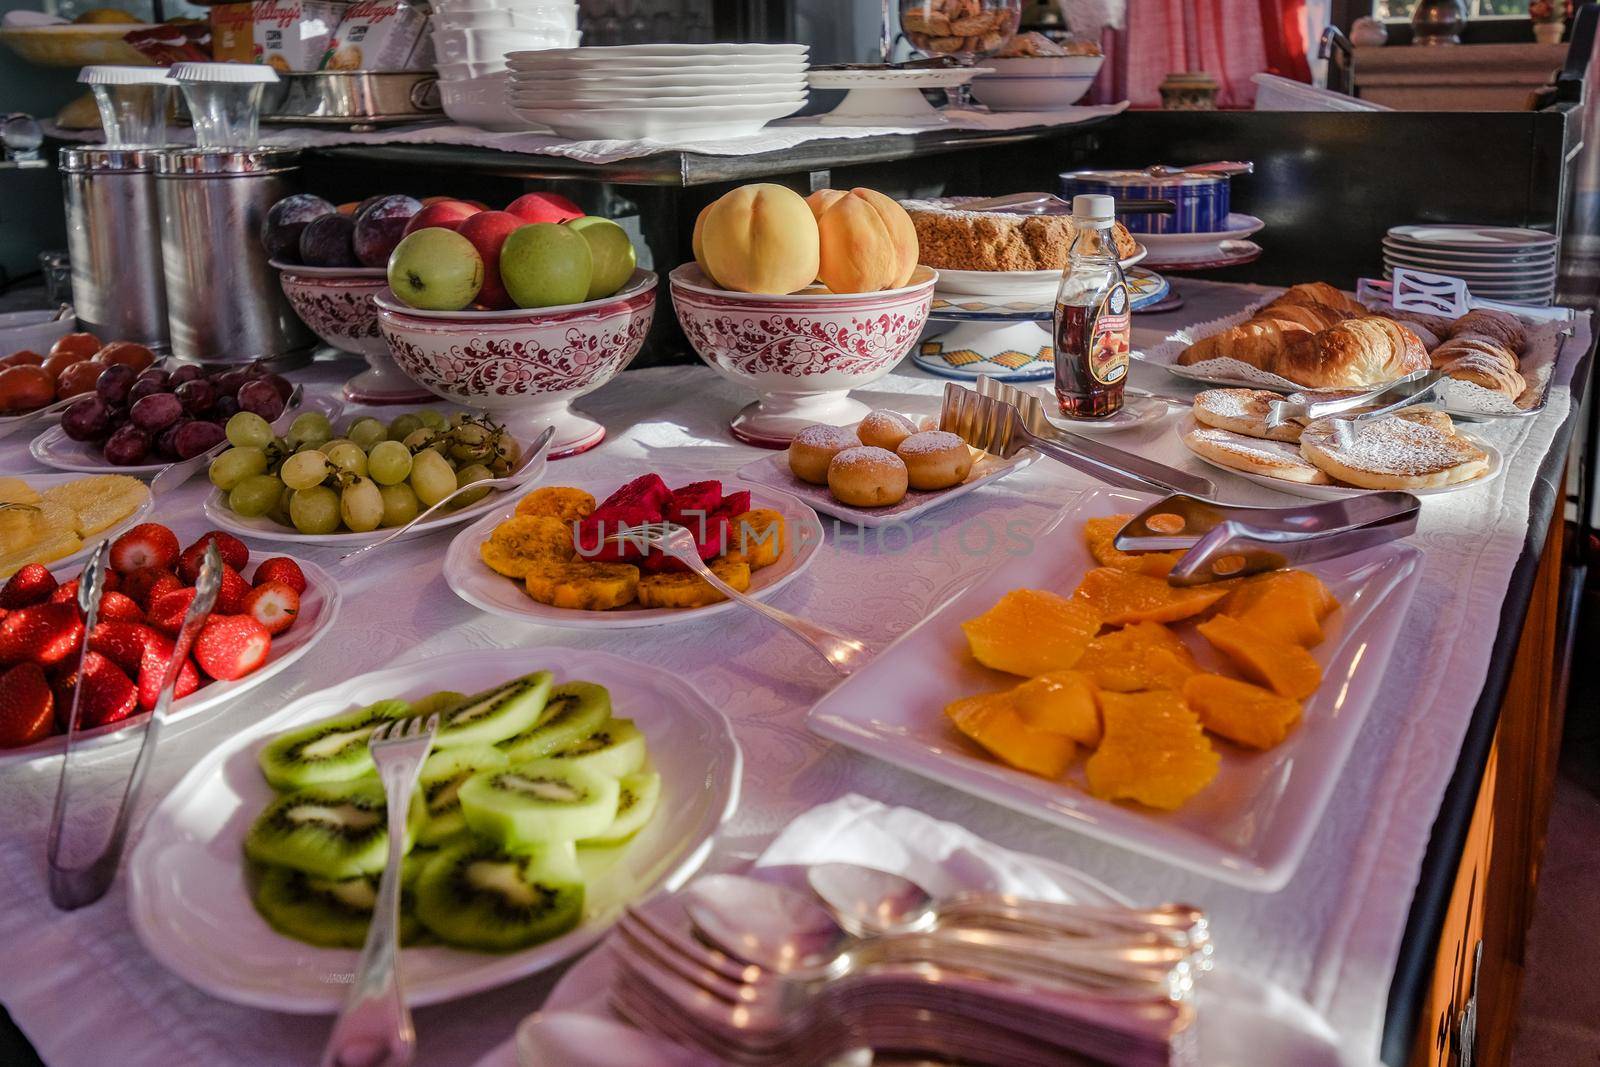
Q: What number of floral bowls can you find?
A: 3